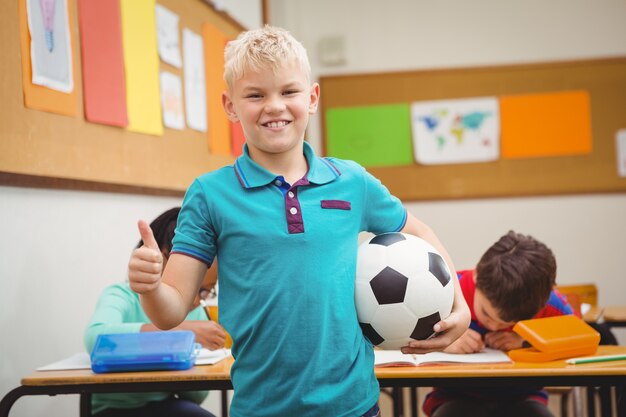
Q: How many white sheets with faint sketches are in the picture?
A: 3